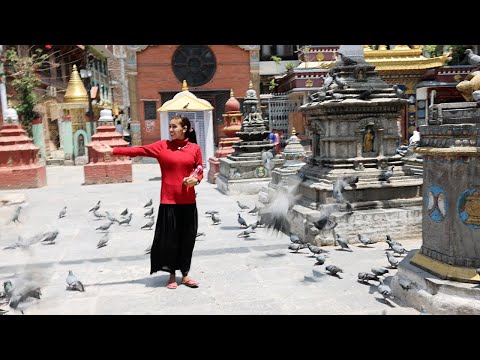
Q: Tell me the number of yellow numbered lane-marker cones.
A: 0